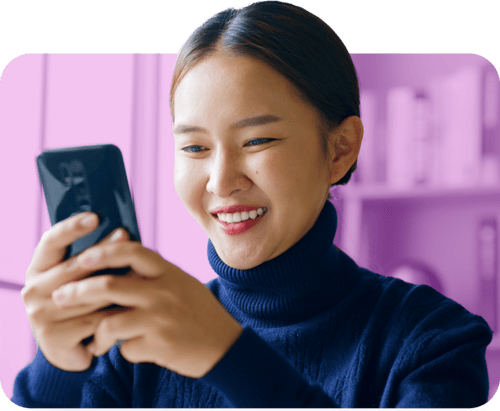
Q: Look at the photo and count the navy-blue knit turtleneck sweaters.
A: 1